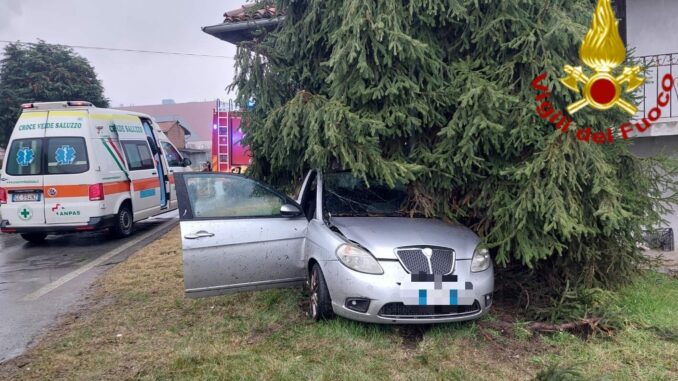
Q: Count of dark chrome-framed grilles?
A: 1